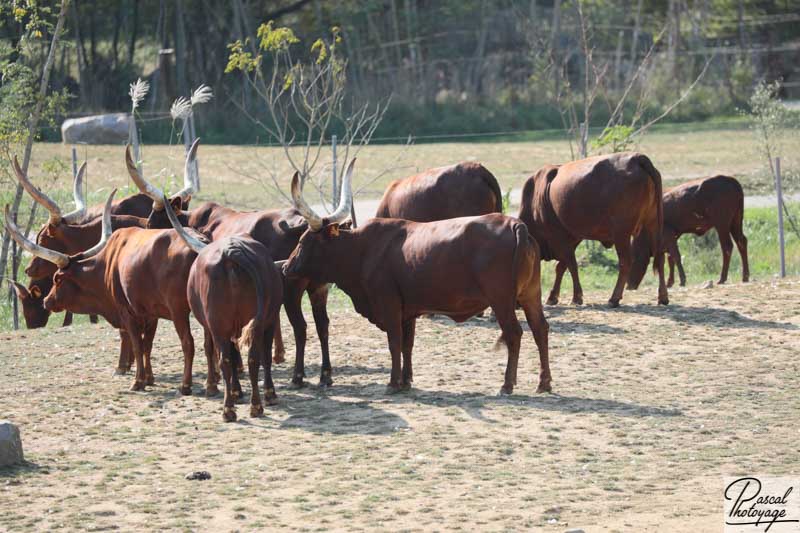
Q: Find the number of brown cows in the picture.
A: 9